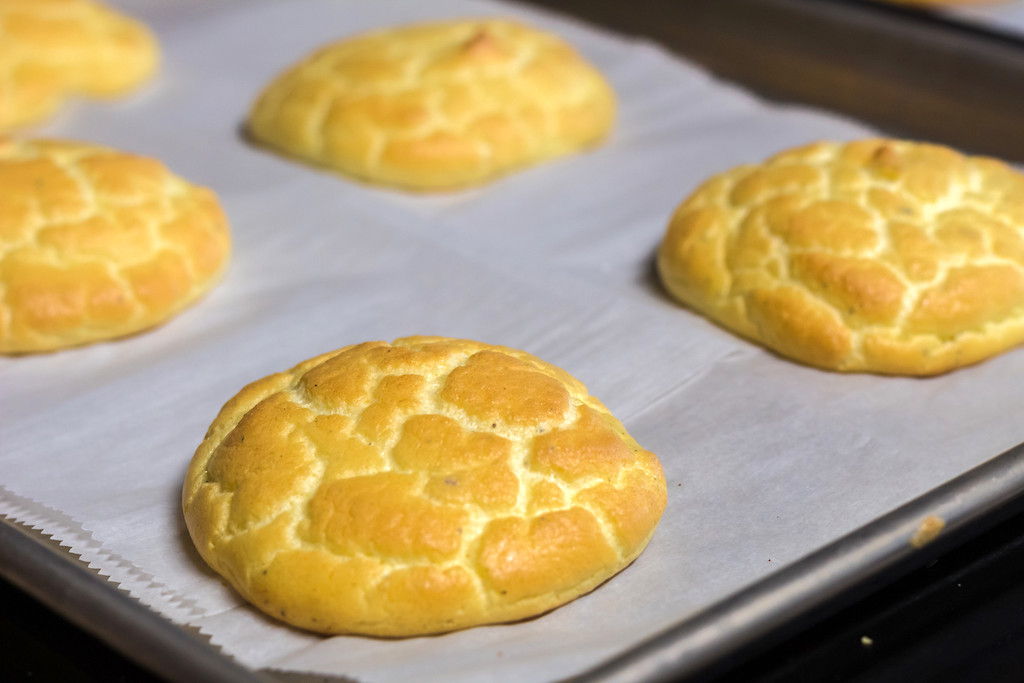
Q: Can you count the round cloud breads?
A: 5